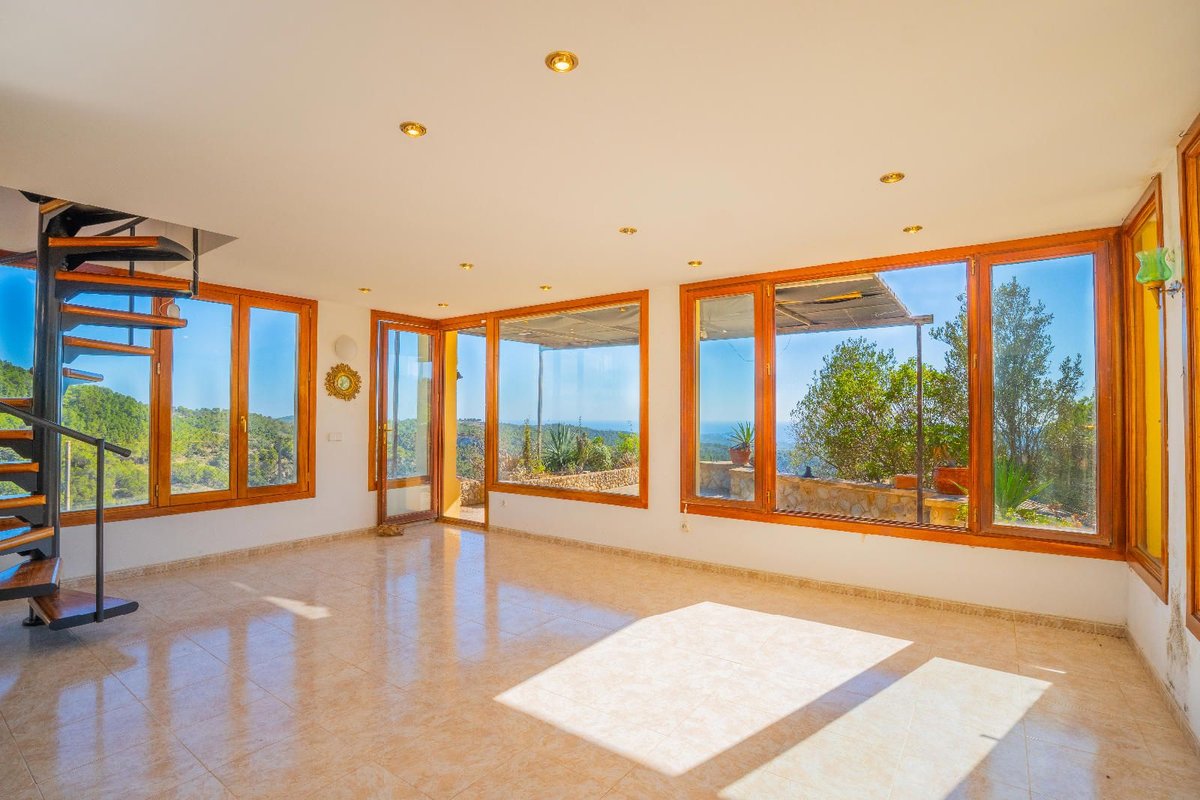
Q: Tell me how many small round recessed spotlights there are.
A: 10